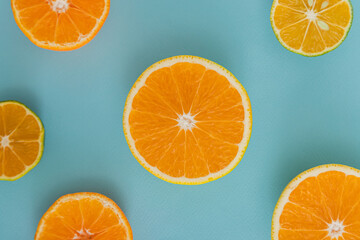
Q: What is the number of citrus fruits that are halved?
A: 6